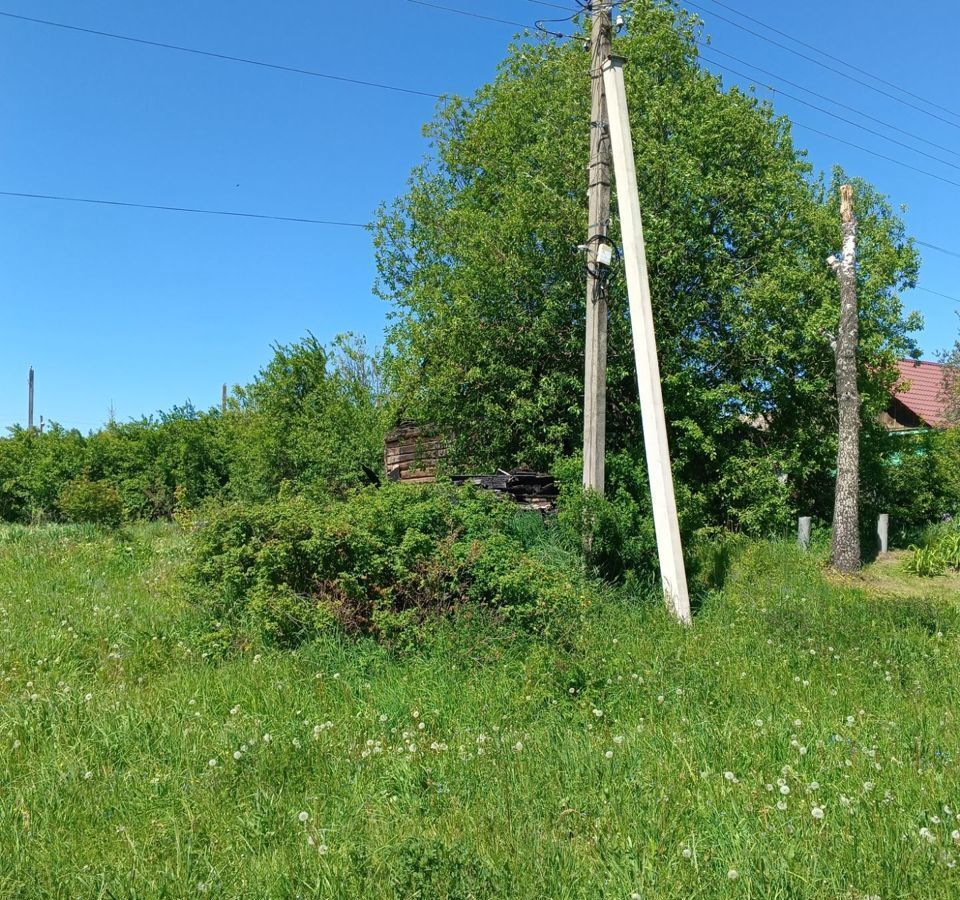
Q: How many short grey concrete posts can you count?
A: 2